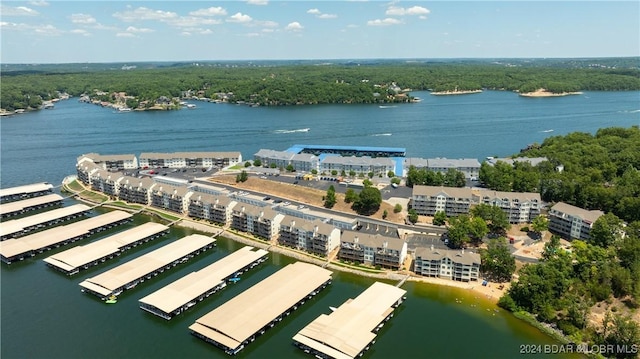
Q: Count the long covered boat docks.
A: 9